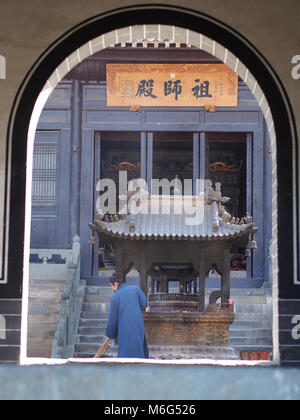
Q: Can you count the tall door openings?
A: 3